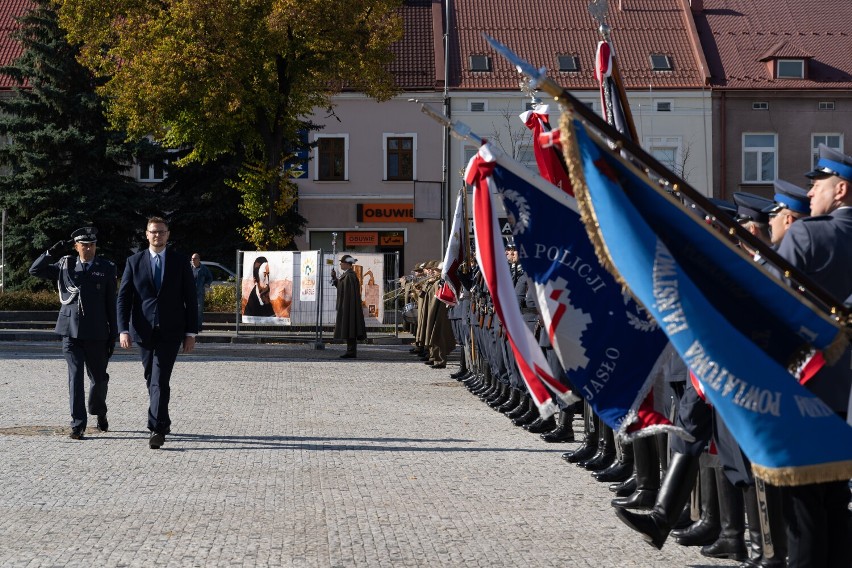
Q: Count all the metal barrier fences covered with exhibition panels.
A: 2